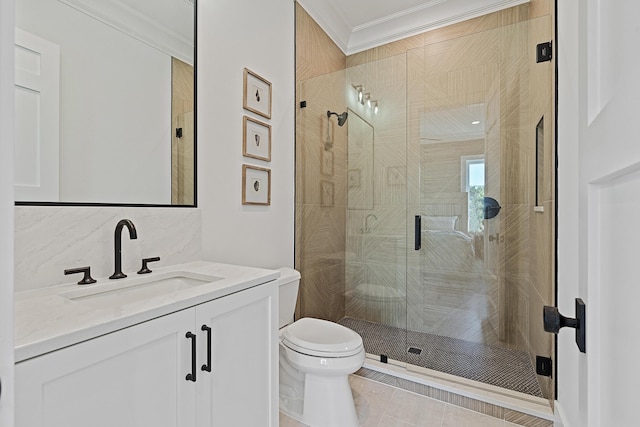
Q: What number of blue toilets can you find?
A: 0